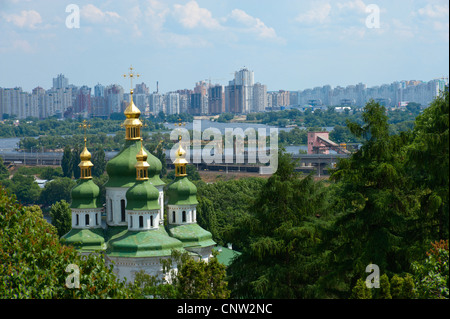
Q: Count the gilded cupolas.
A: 4